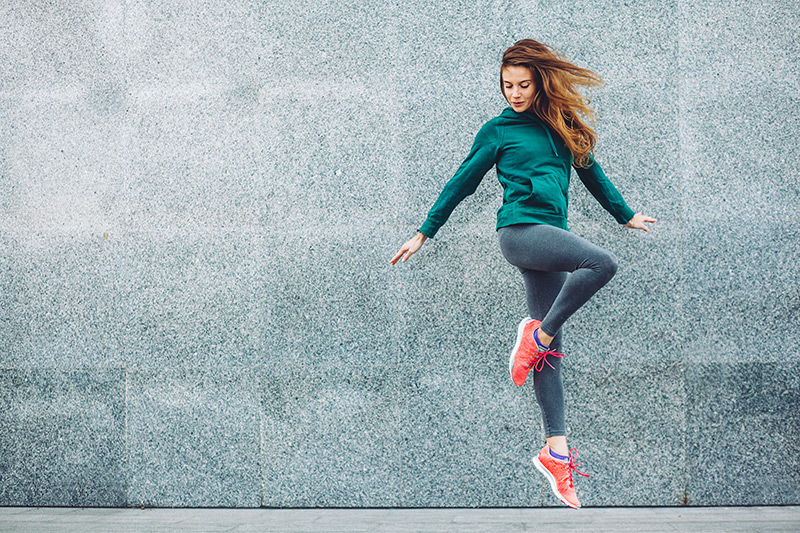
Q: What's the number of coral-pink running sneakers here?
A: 2